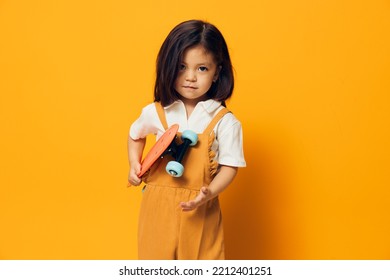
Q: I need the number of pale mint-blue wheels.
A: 2